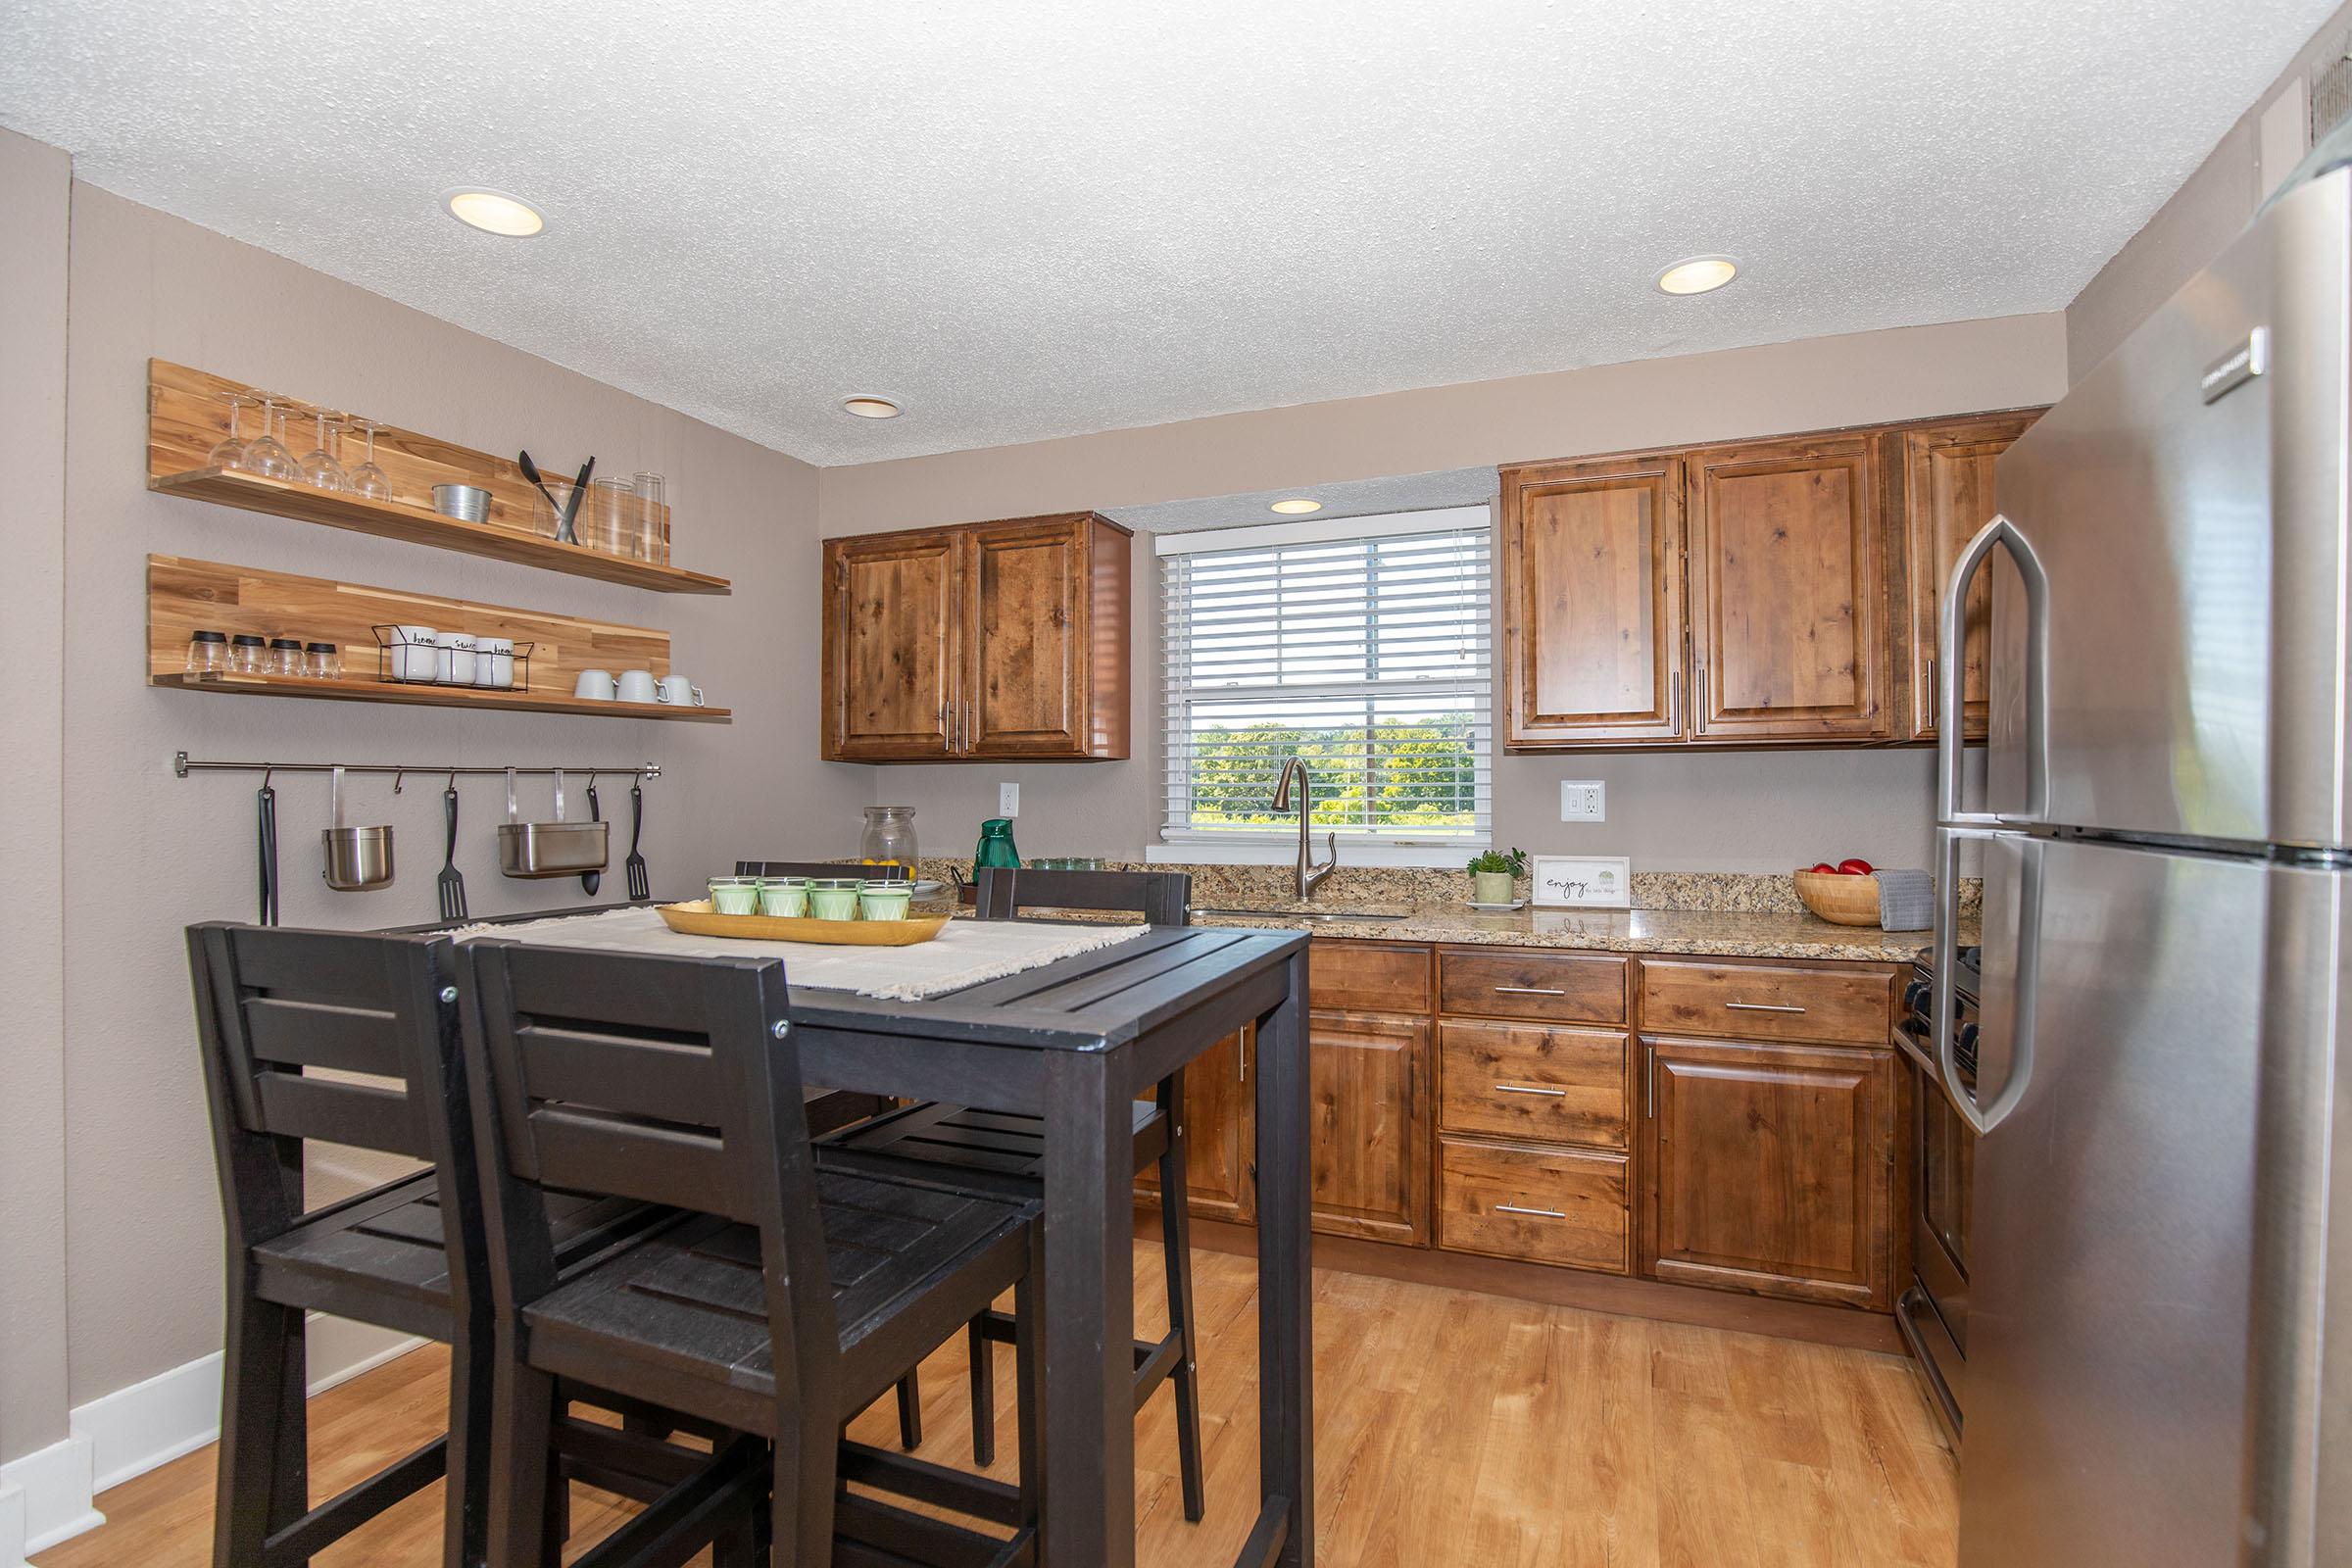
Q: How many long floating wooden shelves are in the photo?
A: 2